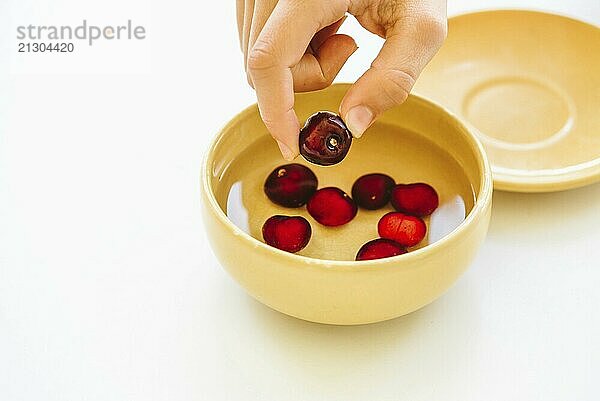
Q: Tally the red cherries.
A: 8